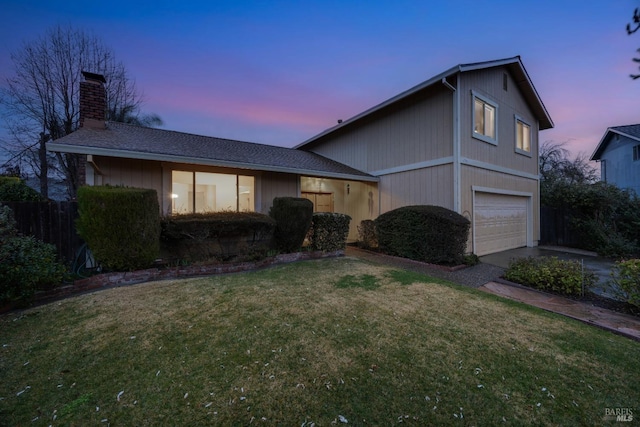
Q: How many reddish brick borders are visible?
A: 2